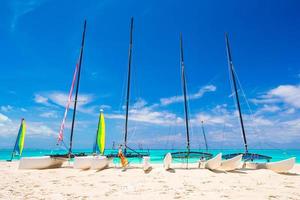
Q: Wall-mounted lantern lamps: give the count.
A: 0